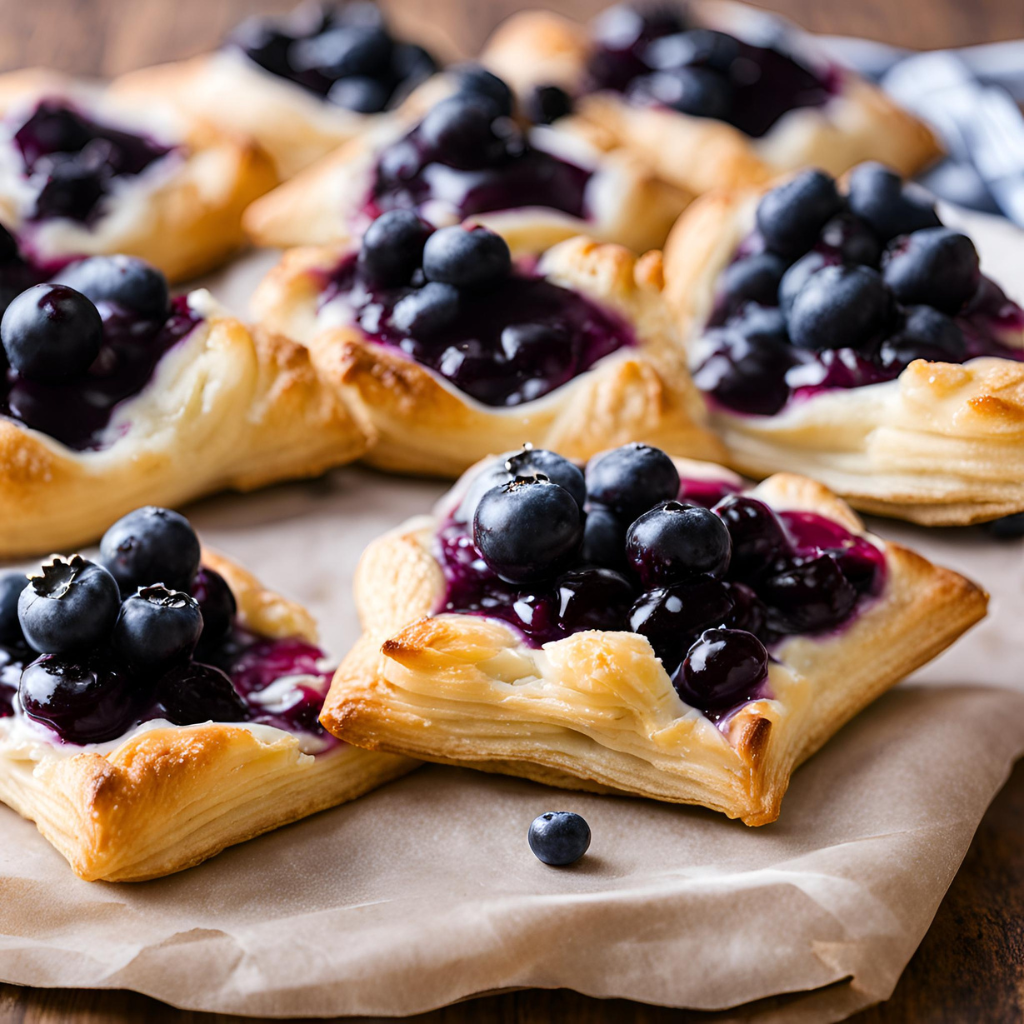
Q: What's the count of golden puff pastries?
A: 9